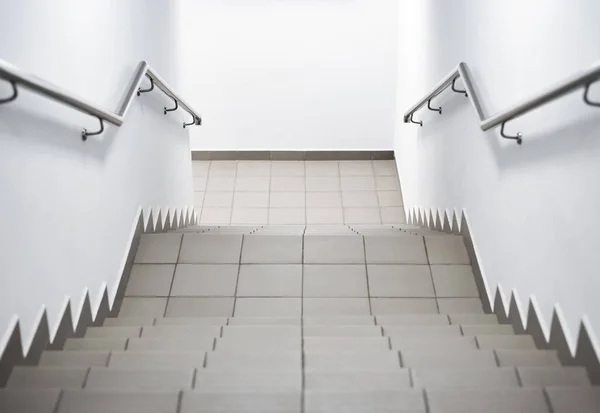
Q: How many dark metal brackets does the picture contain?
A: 10